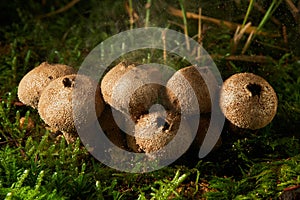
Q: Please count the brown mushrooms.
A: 6